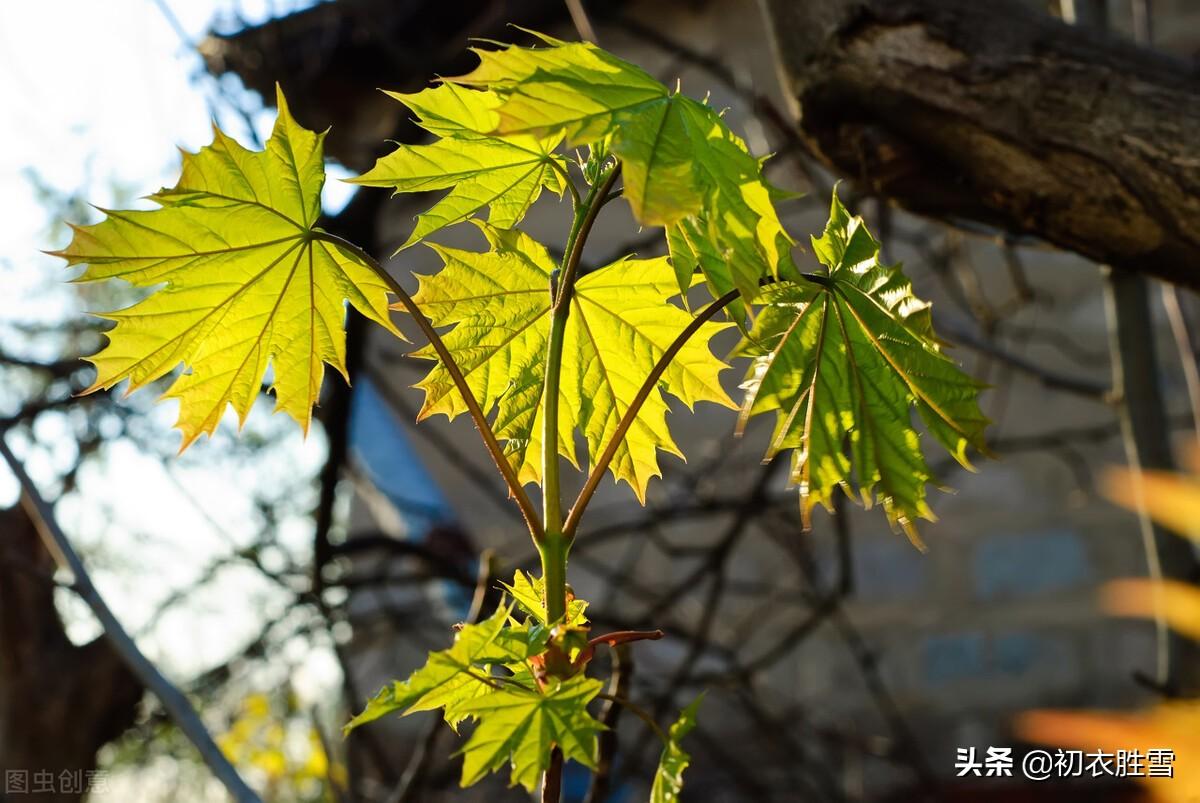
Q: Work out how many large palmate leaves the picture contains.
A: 5